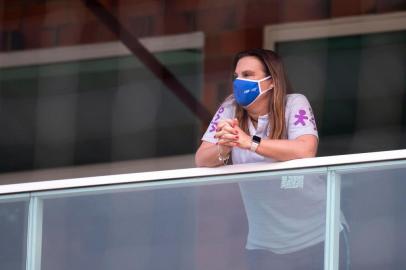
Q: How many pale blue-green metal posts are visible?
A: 2